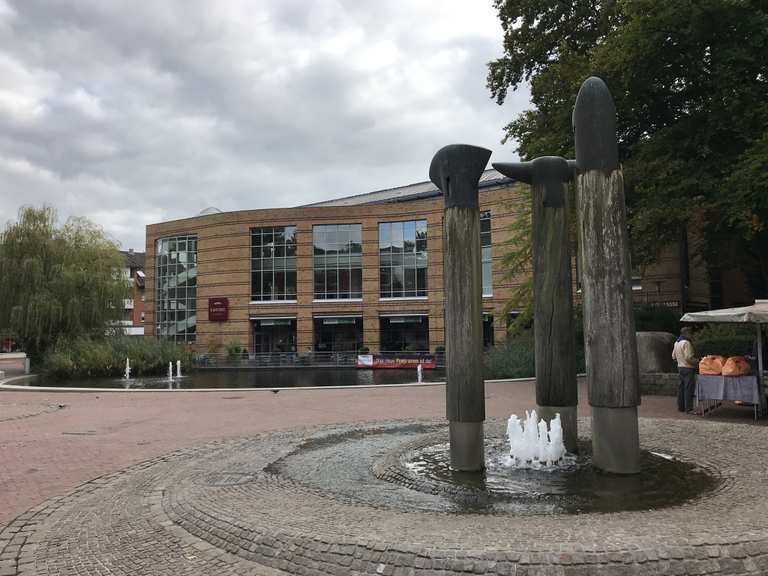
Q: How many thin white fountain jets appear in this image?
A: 4